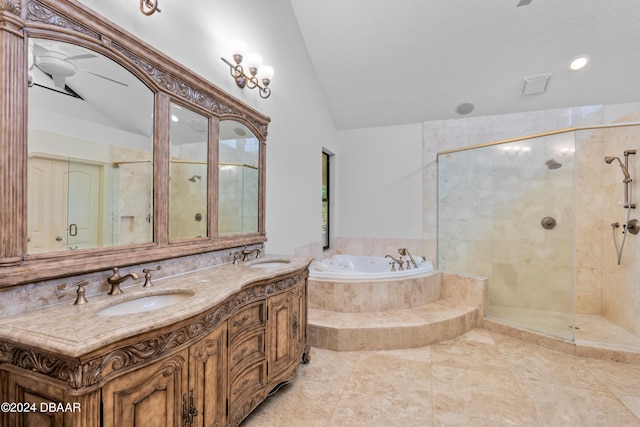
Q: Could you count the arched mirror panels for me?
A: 2